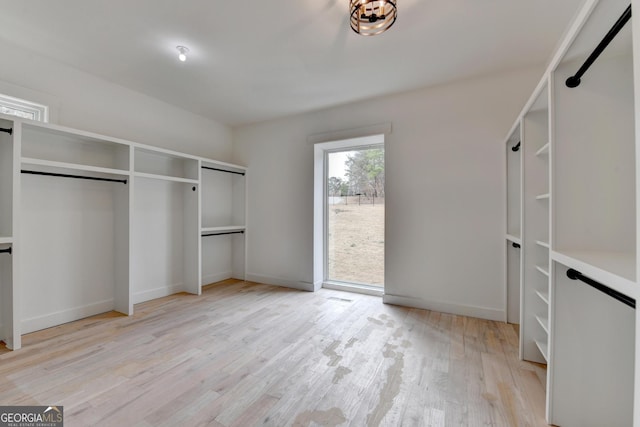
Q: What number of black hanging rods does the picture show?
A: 9